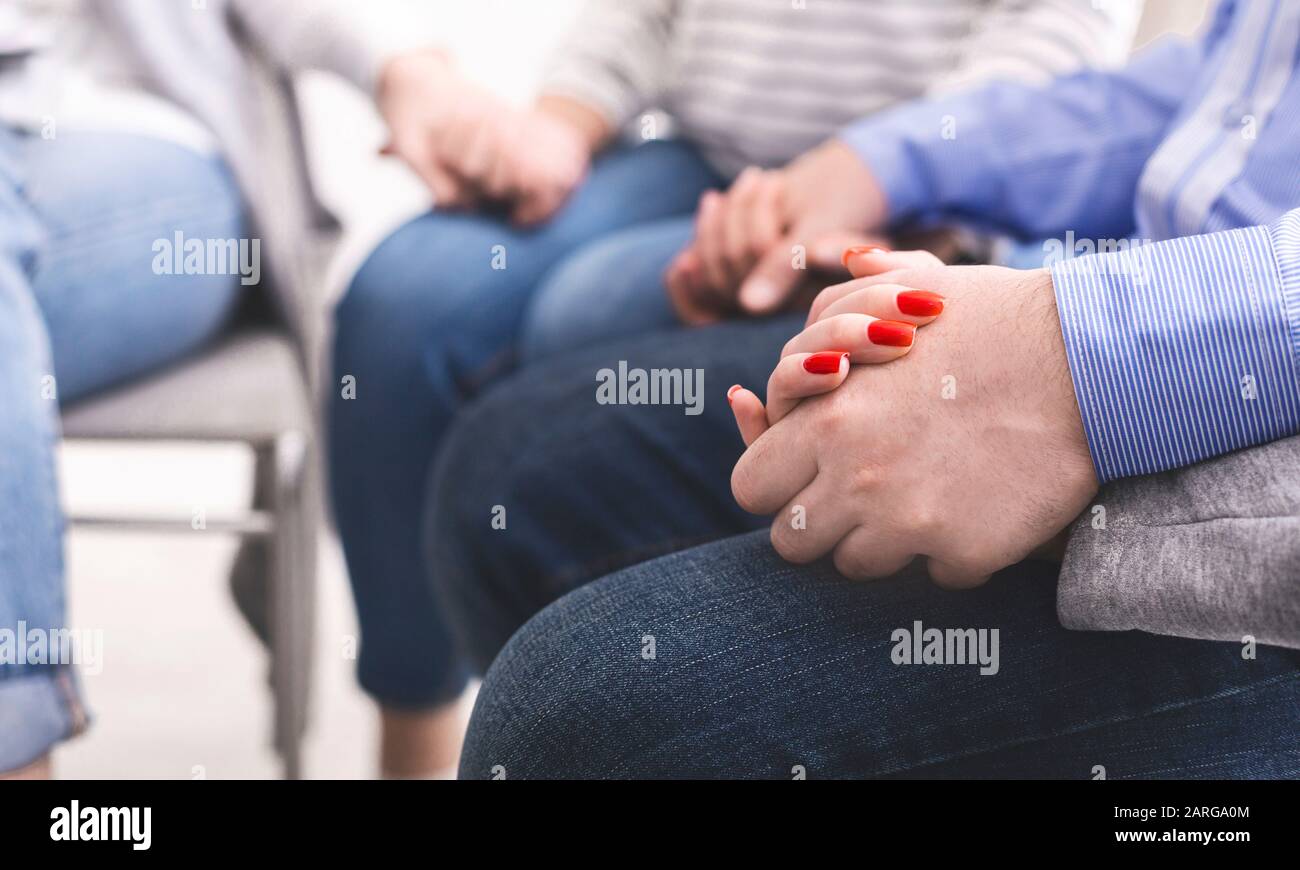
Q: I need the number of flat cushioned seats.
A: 1